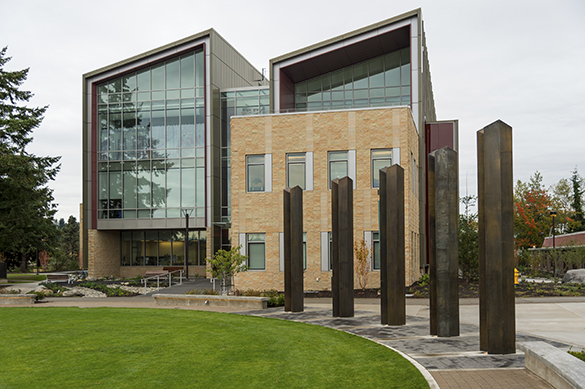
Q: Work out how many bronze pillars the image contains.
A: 5